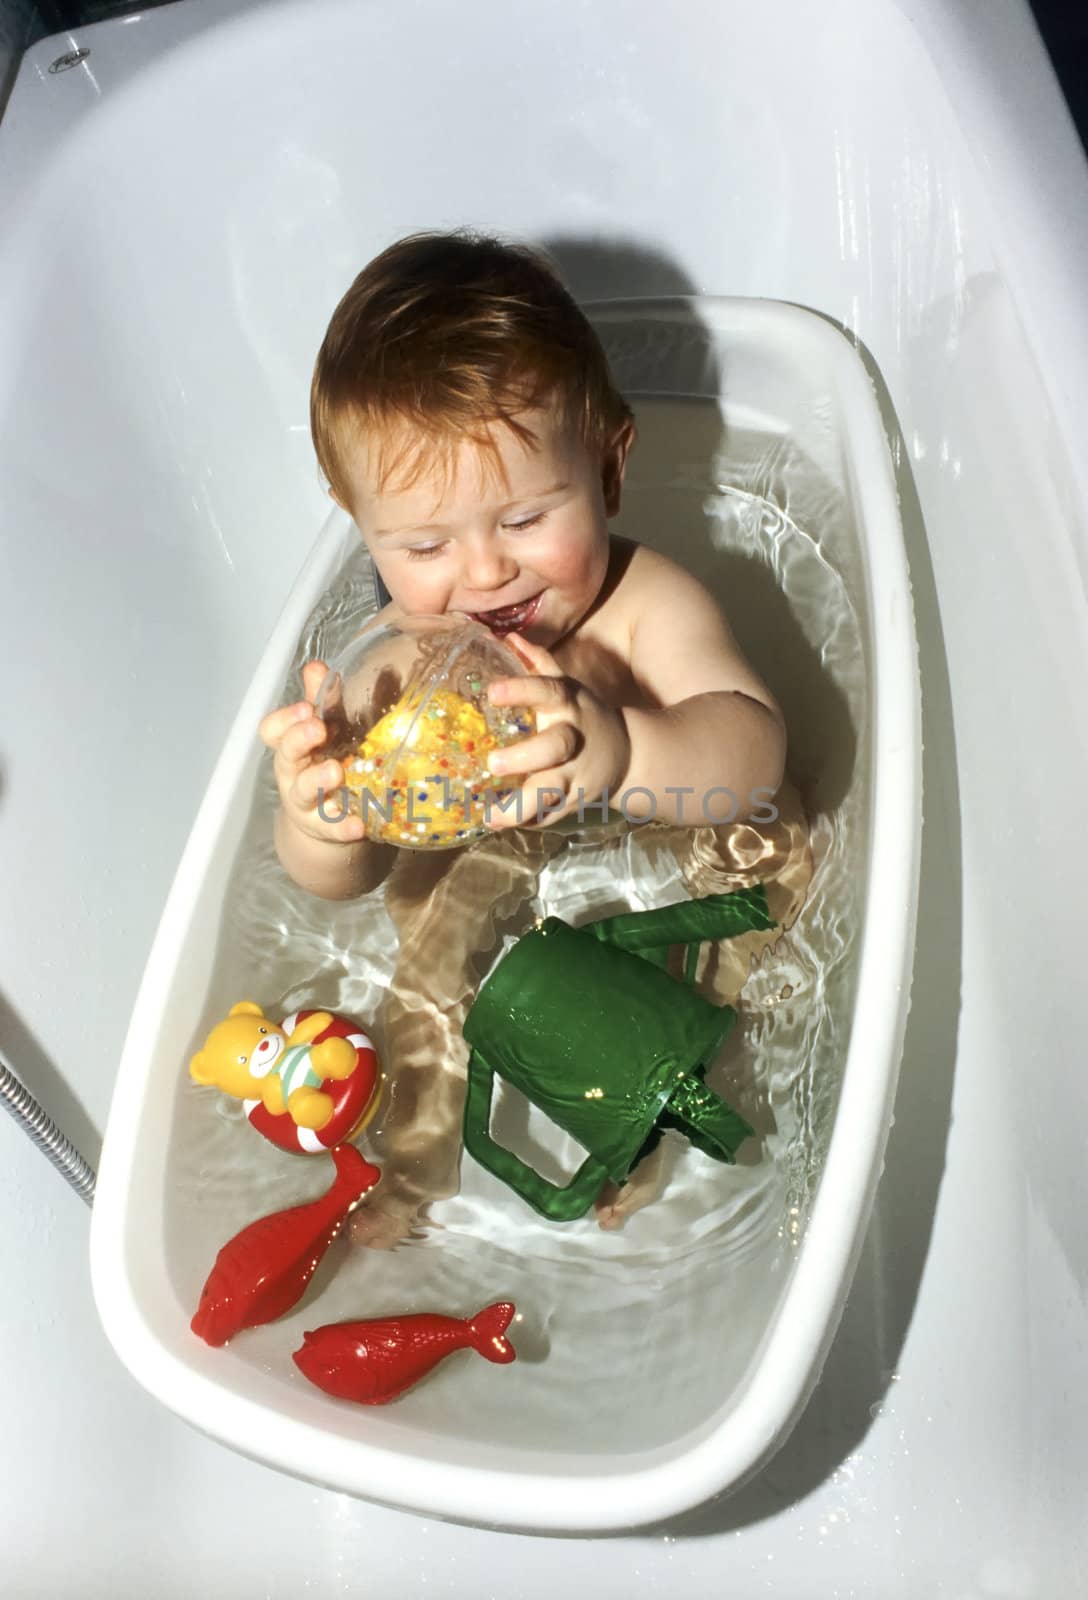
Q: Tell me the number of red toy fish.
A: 2